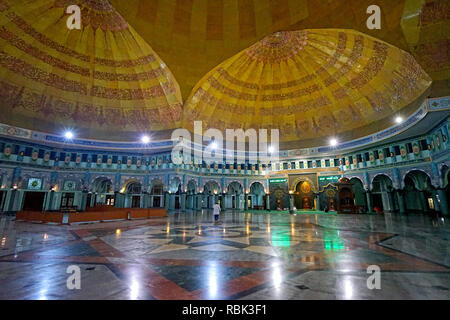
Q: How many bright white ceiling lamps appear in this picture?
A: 6